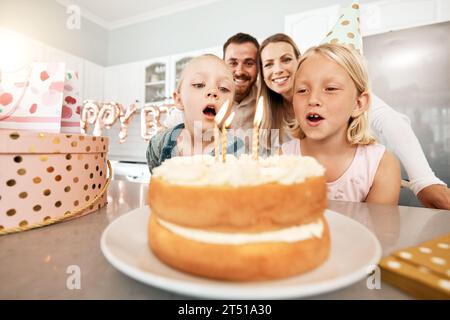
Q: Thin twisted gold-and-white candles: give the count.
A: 3